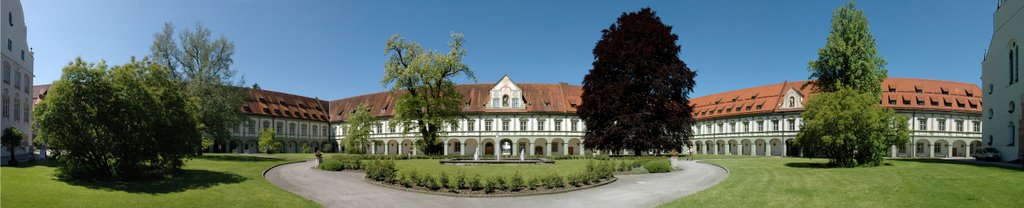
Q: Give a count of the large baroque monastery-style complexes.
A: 1